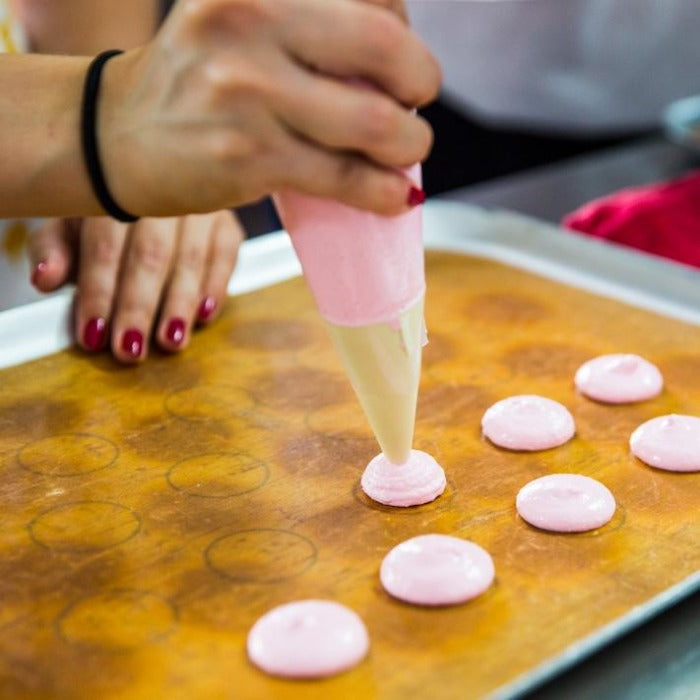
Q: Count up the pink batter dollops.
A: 7